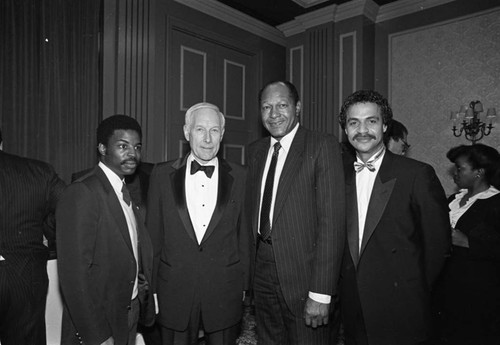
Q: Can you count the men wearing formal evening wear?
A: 2